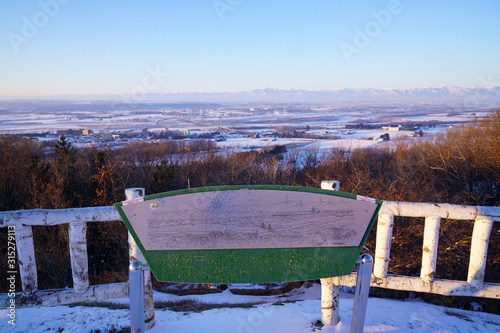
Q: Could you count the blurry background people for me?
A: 0